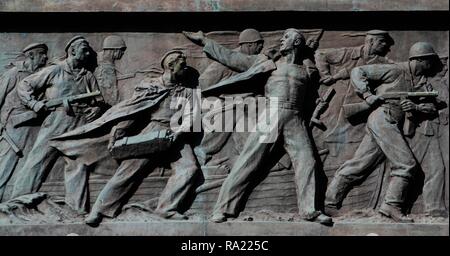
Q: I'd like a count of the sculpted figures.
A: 8